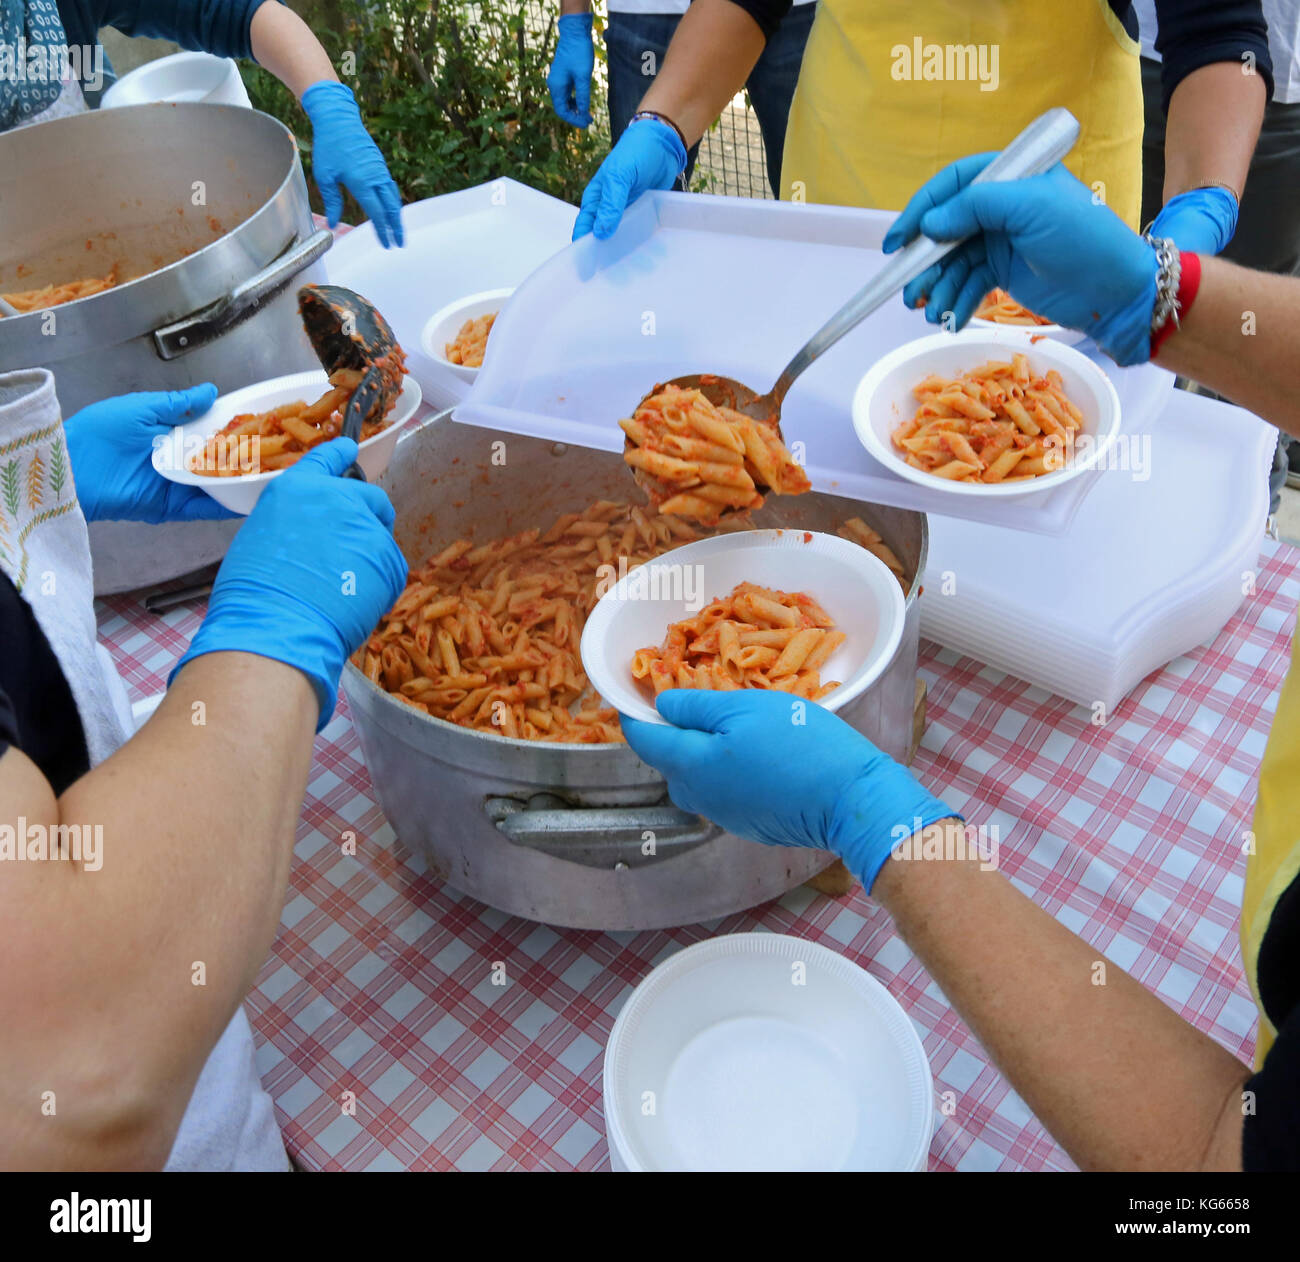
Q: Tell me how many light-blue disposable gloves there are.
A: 8